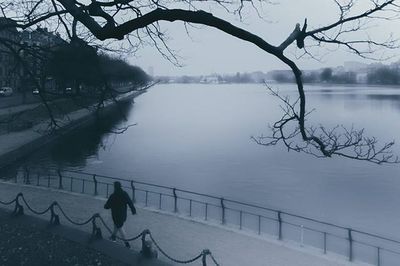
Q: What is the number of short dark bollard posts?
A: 5